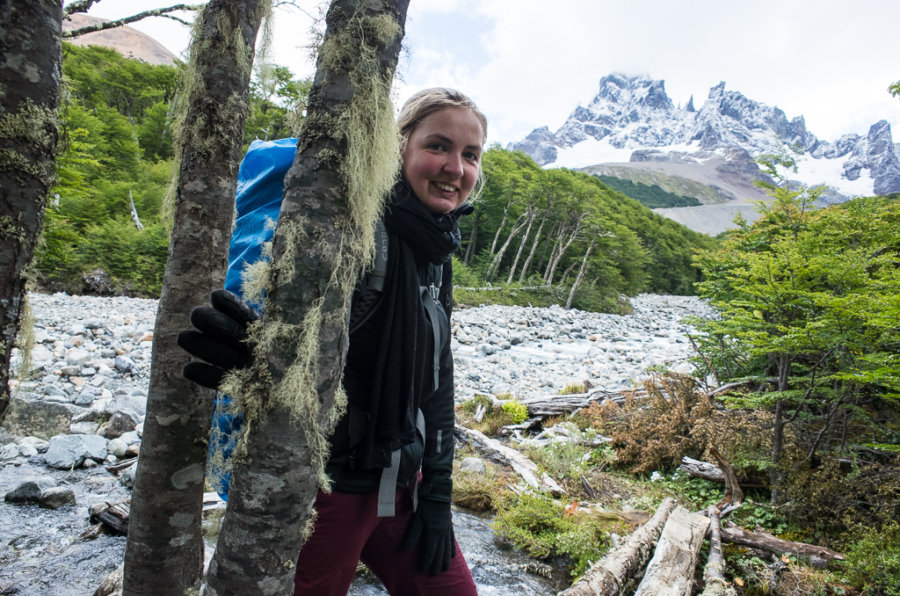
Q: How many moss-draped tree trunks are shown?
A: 3